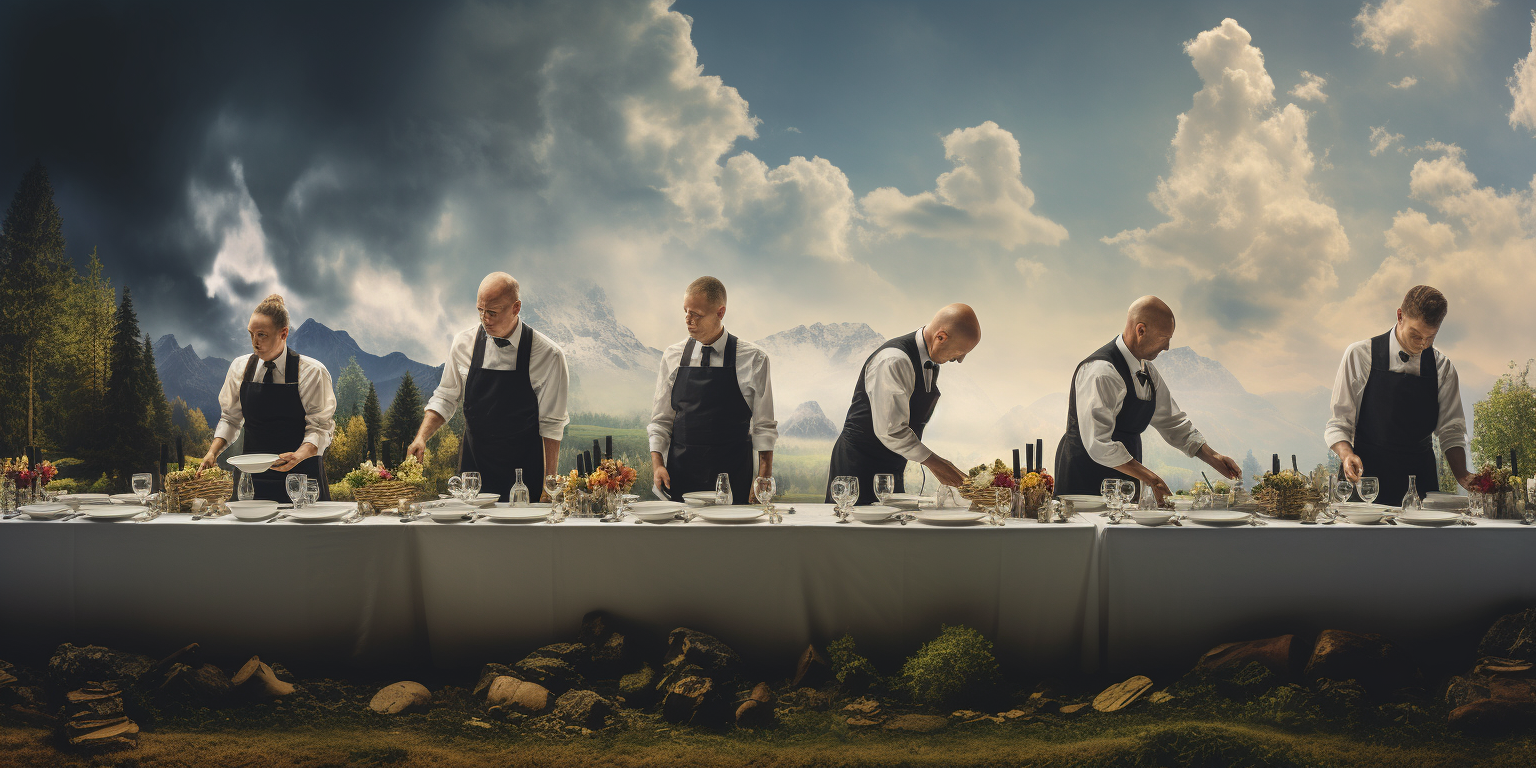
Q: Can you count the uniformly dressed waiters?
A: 6